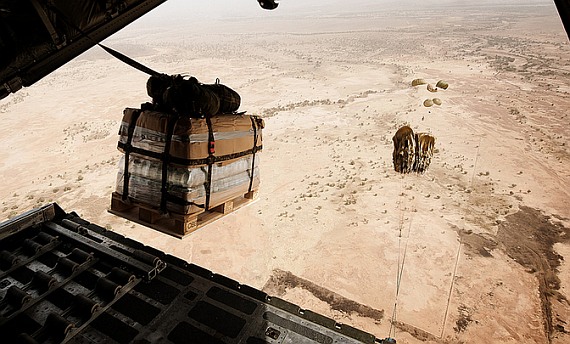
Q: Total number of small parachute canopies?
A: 5